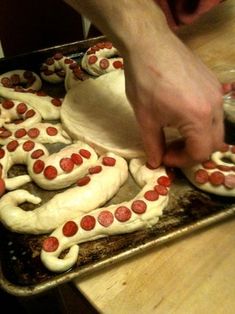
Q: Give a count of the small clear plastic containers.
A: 1